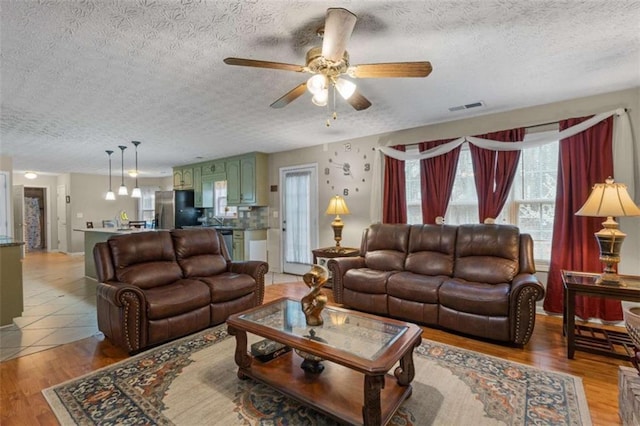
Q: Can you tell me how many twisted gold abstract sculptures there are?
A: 1